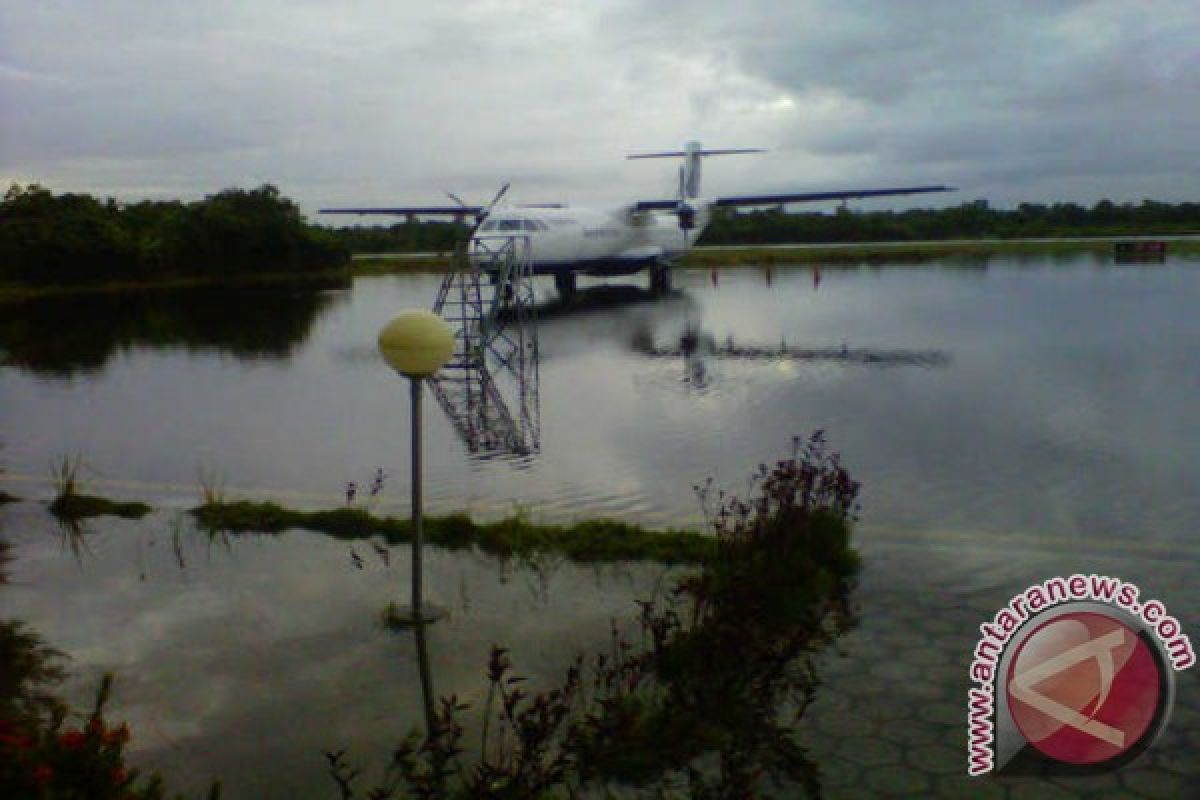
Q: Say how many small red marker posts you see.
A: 3